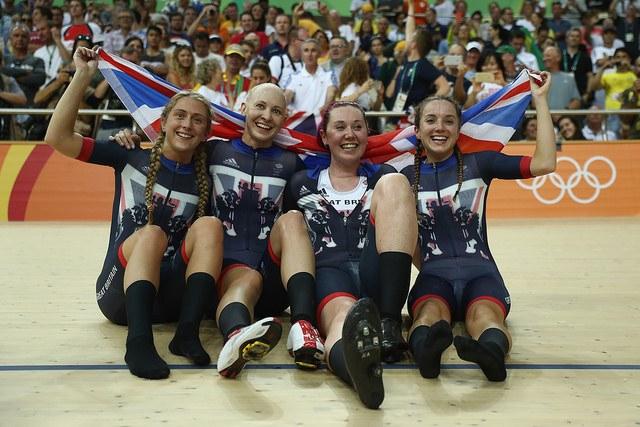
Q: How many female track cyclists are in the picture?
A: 4